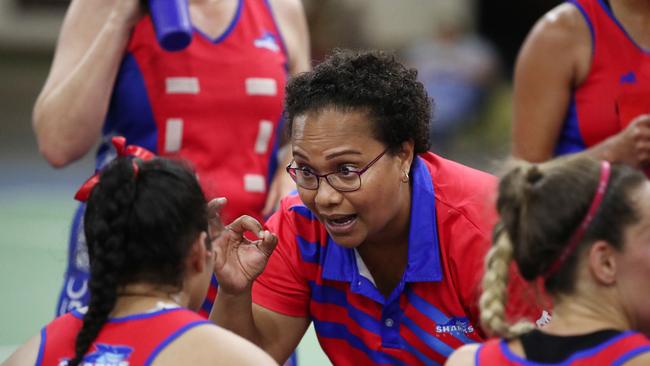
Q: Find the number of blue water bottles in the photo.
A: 1